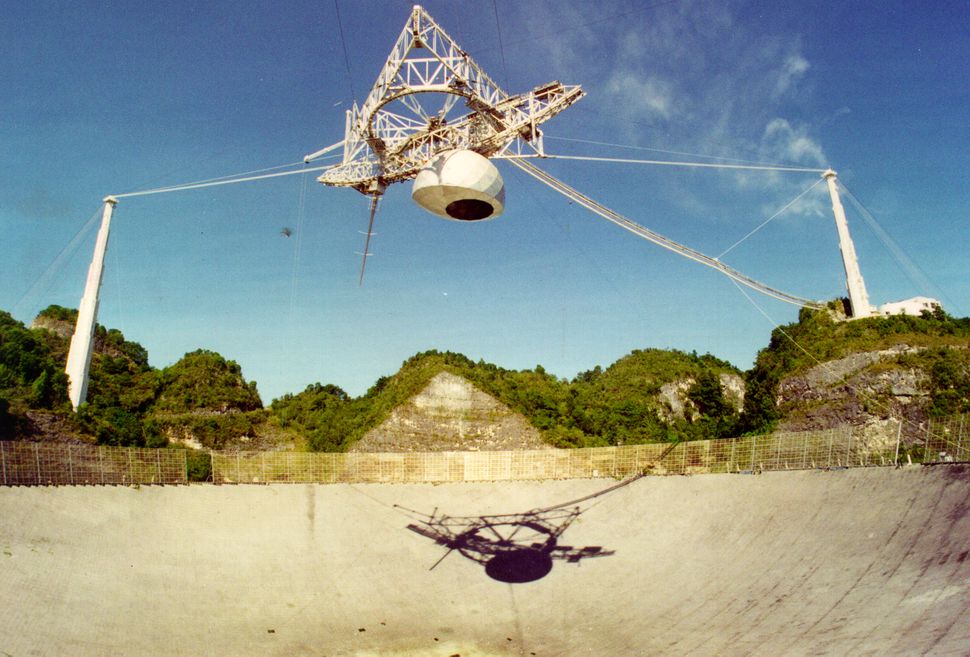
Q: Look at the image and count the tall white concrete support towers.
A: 2